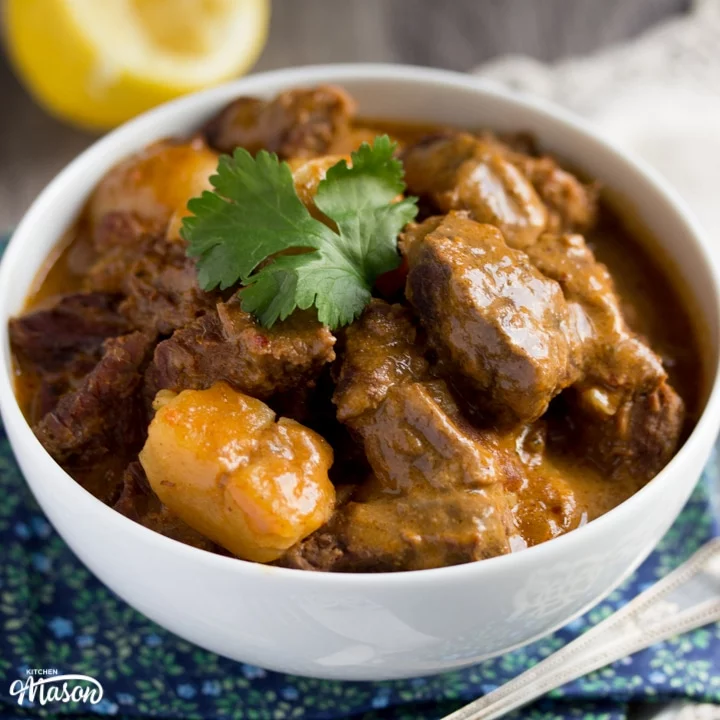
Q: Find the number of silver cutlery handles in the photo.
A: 1